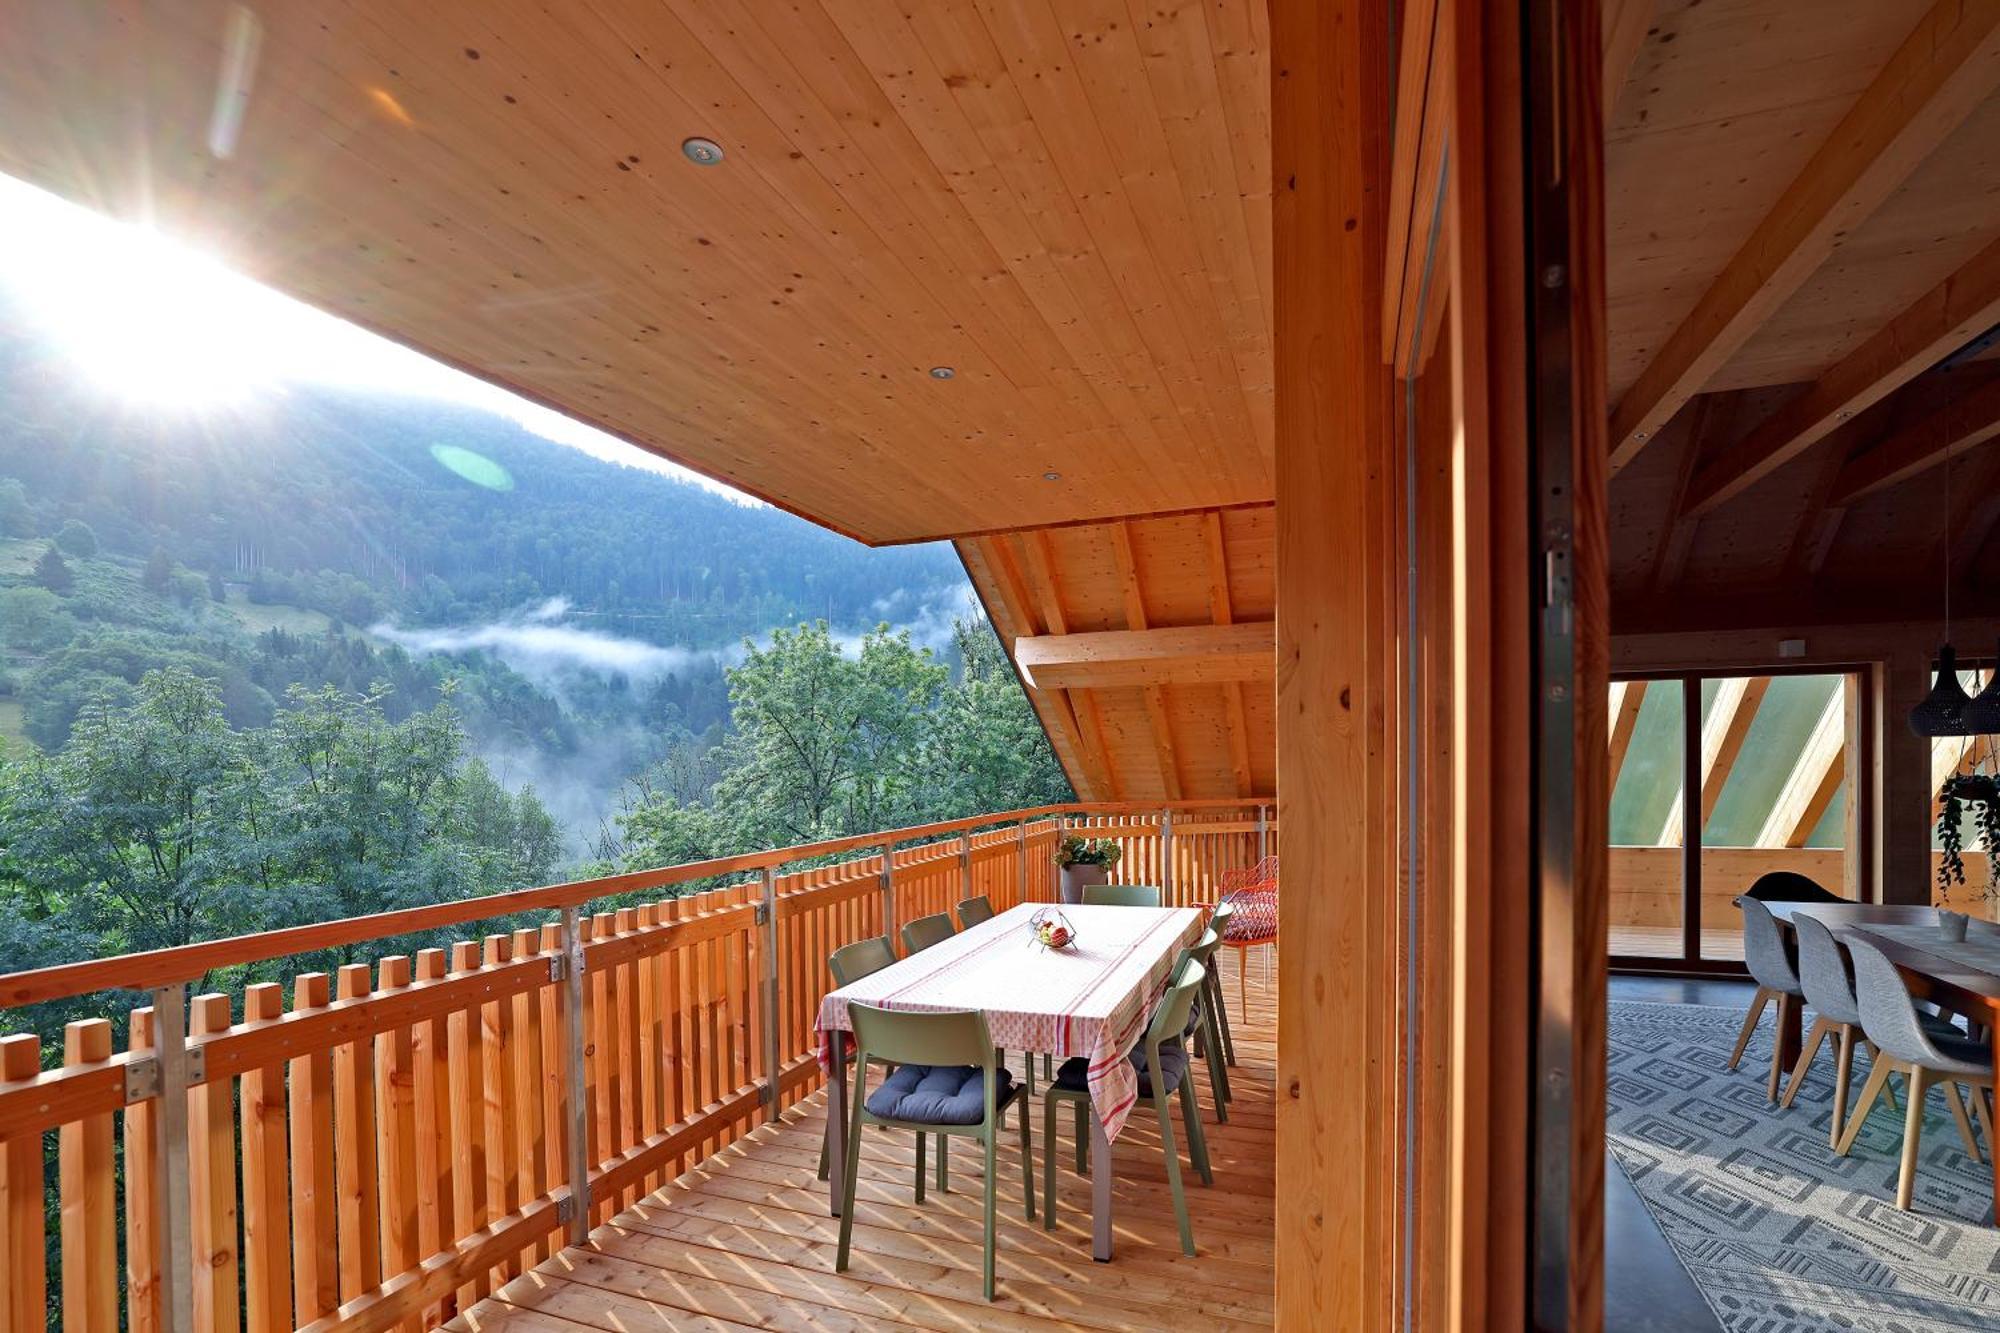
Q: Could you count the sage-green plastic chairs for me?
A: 8